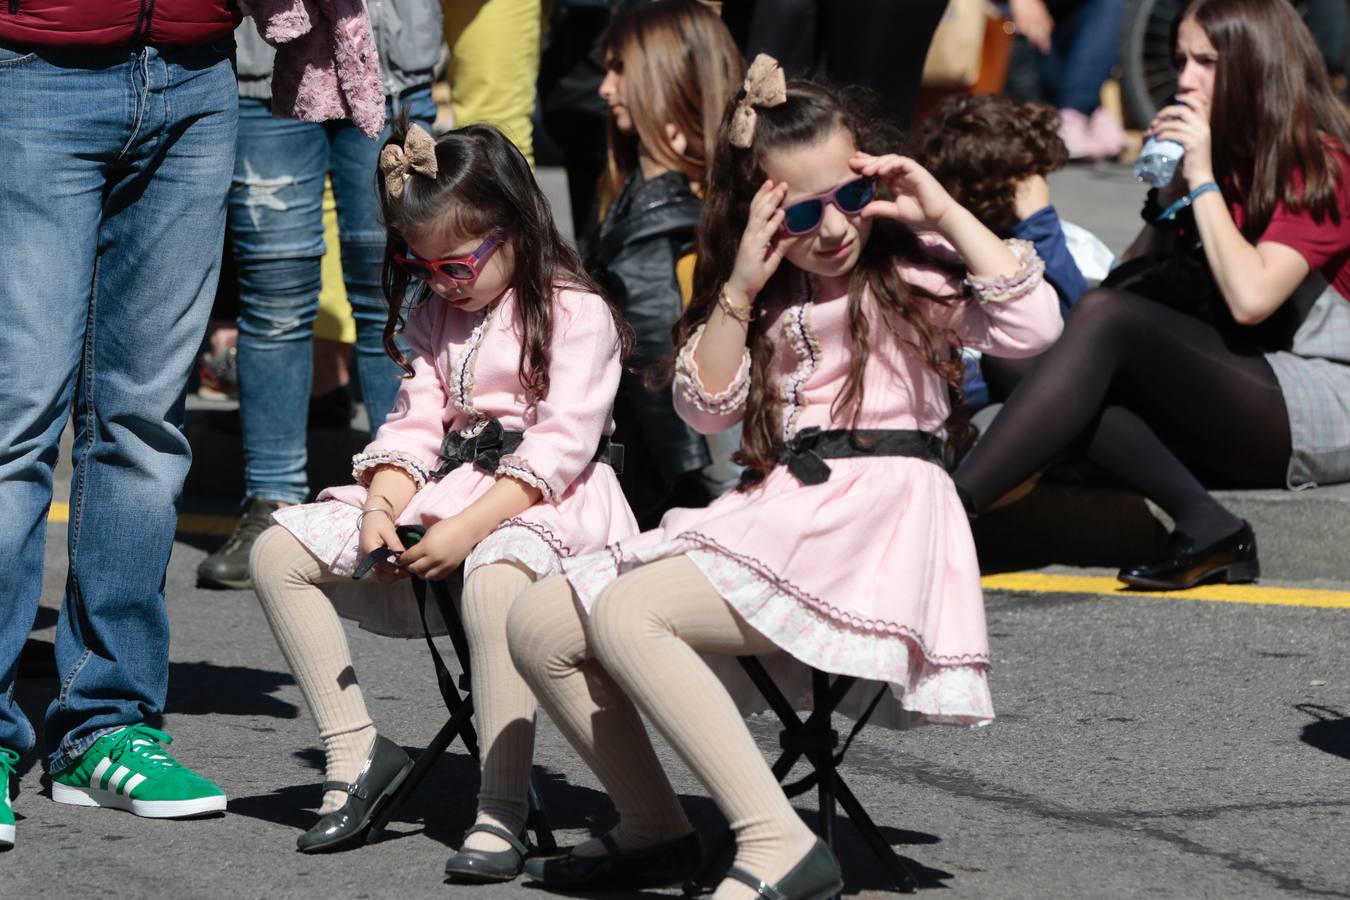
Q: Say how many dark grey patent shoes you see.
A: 4